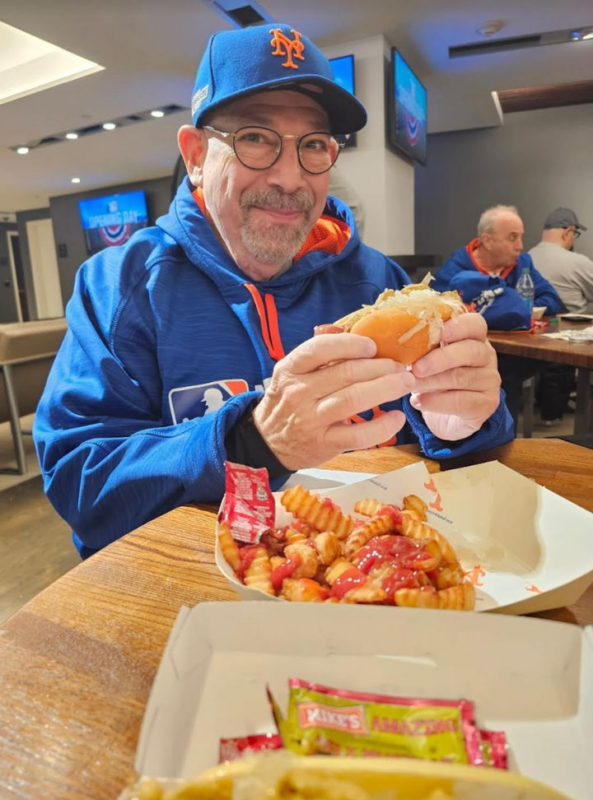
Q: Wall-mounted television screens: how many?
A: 3